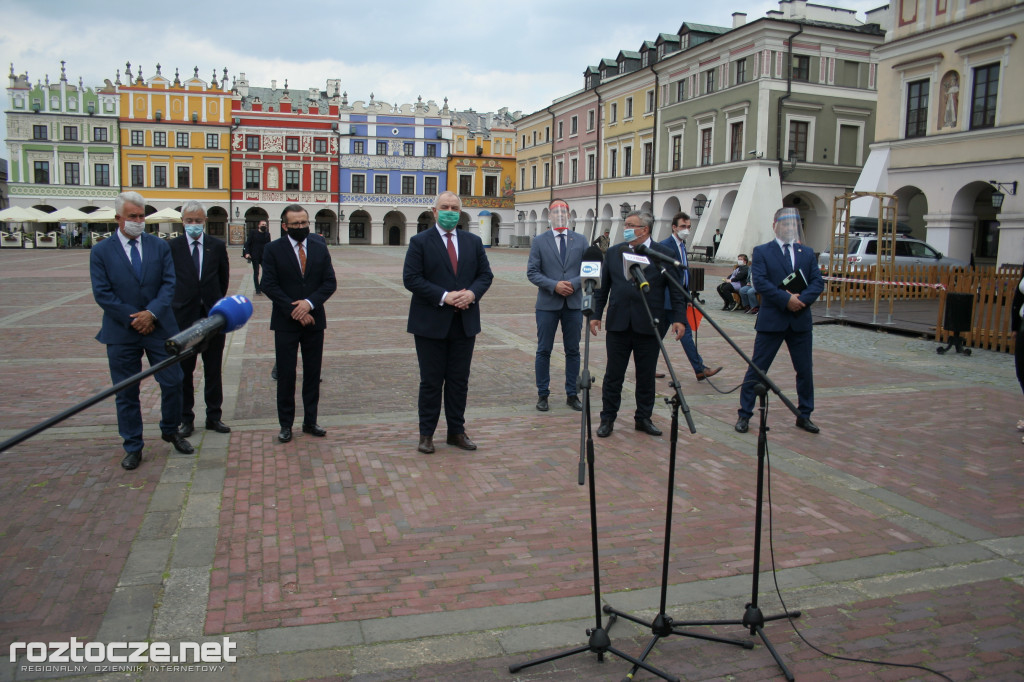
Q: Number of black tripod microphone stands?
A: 3